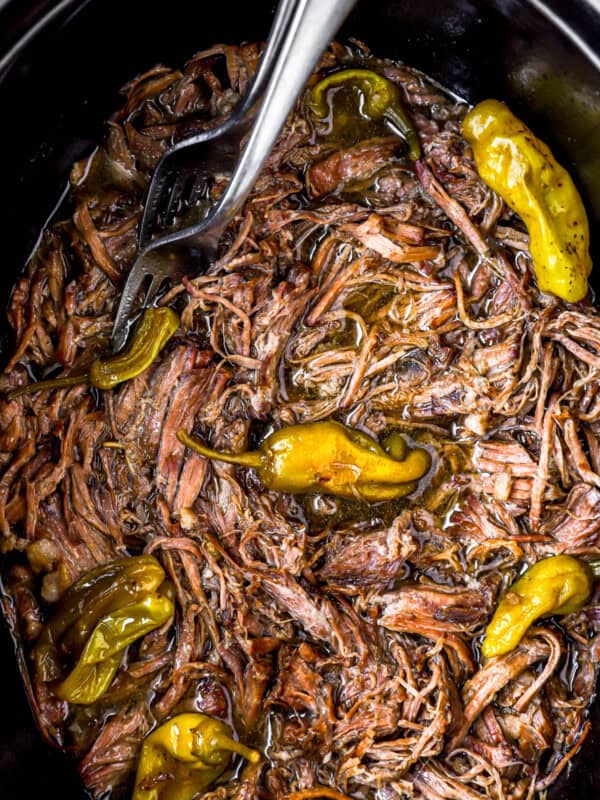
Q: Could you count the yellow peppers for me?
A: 7